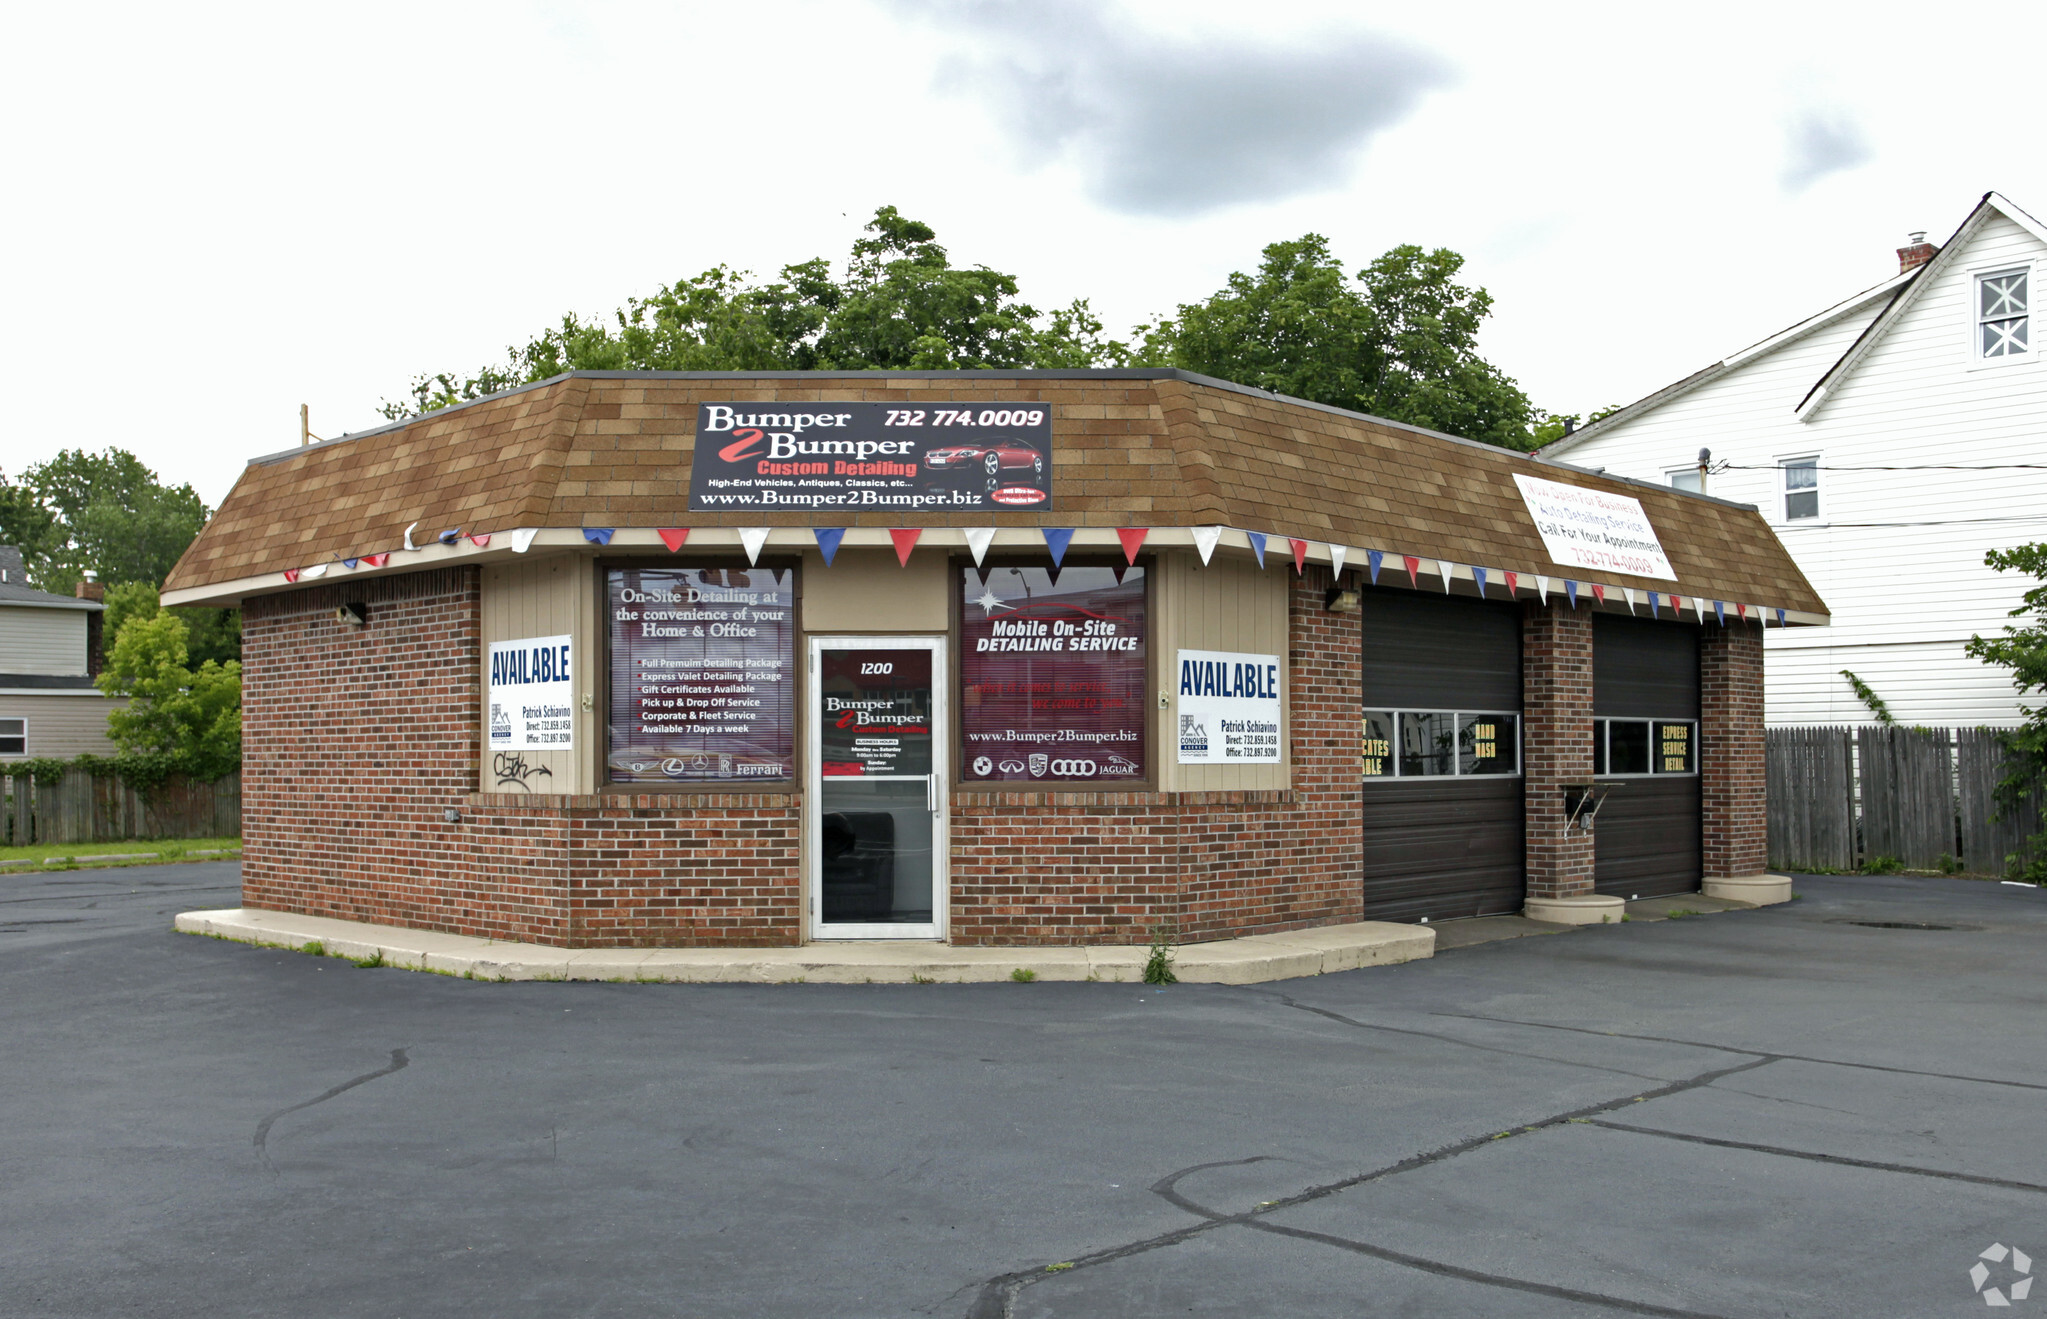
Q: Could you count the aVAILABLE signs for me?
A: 2